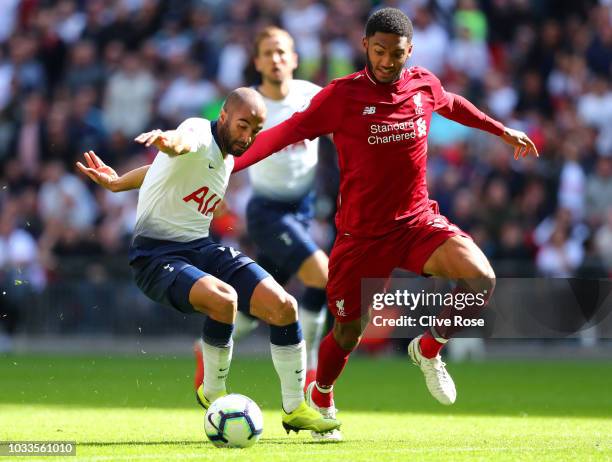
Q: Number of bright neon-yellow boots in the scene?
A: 2